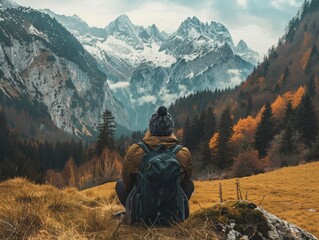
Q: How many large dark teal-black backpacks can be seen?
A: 1